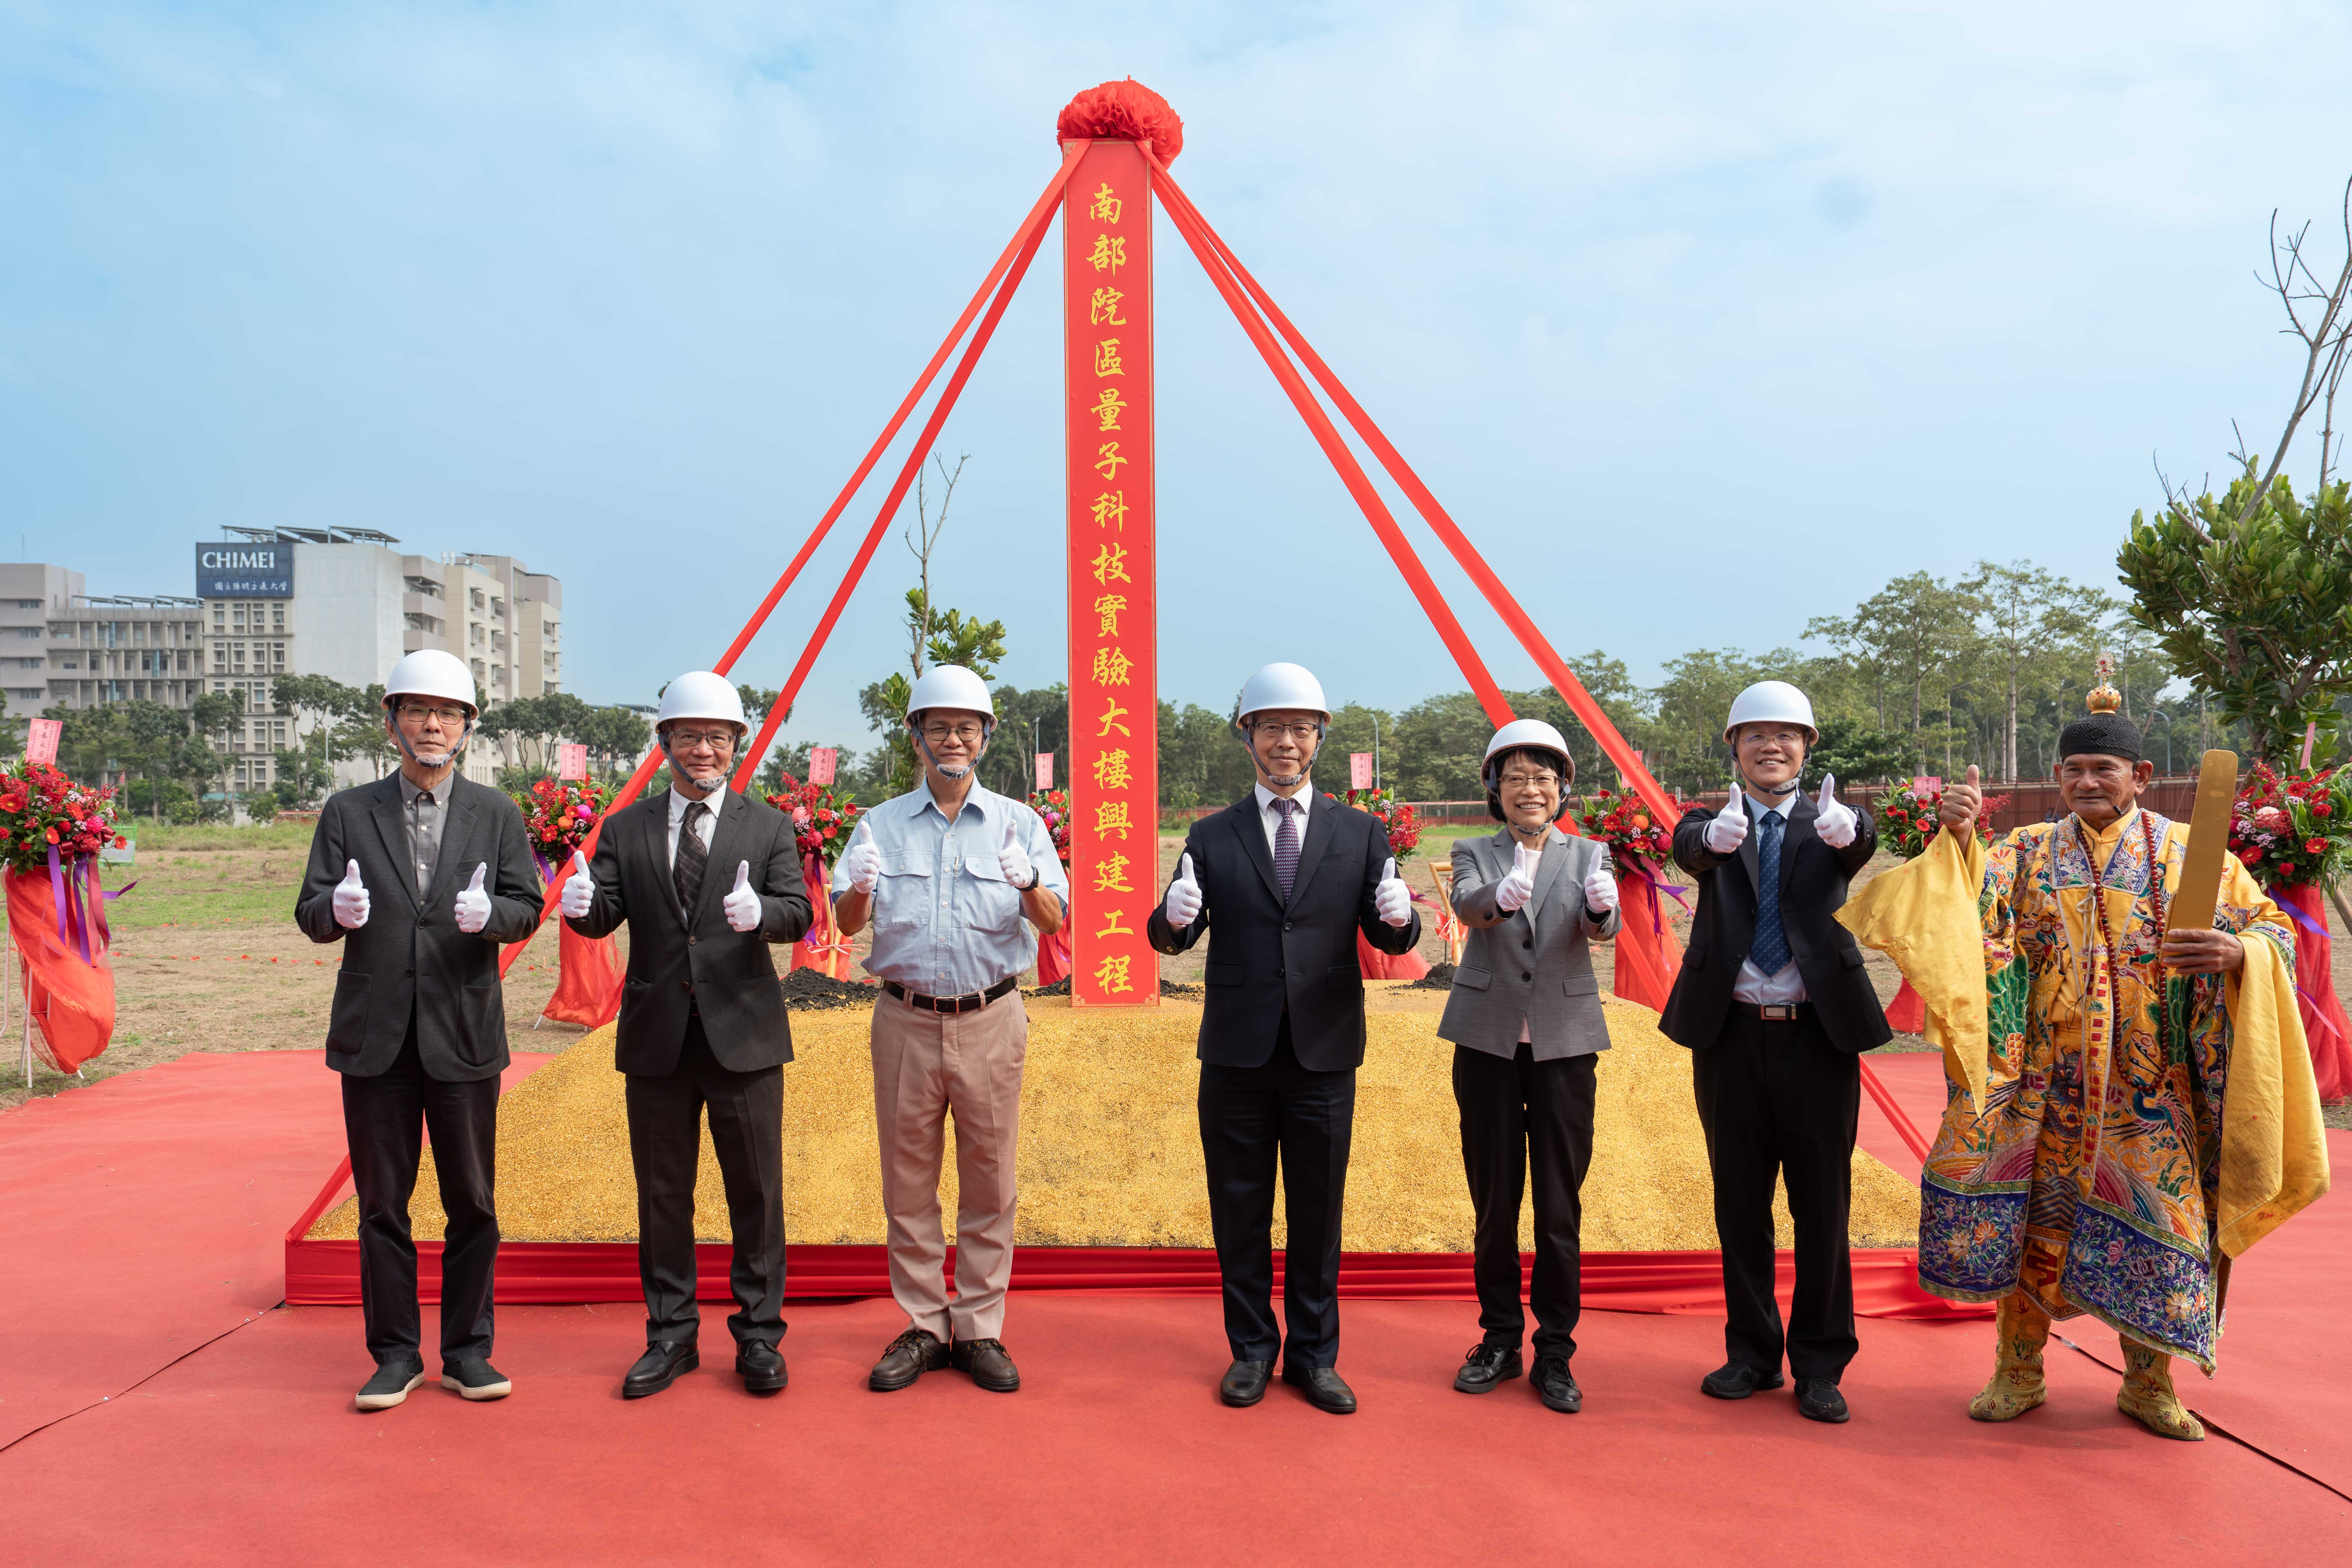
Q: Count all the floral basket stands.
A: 8